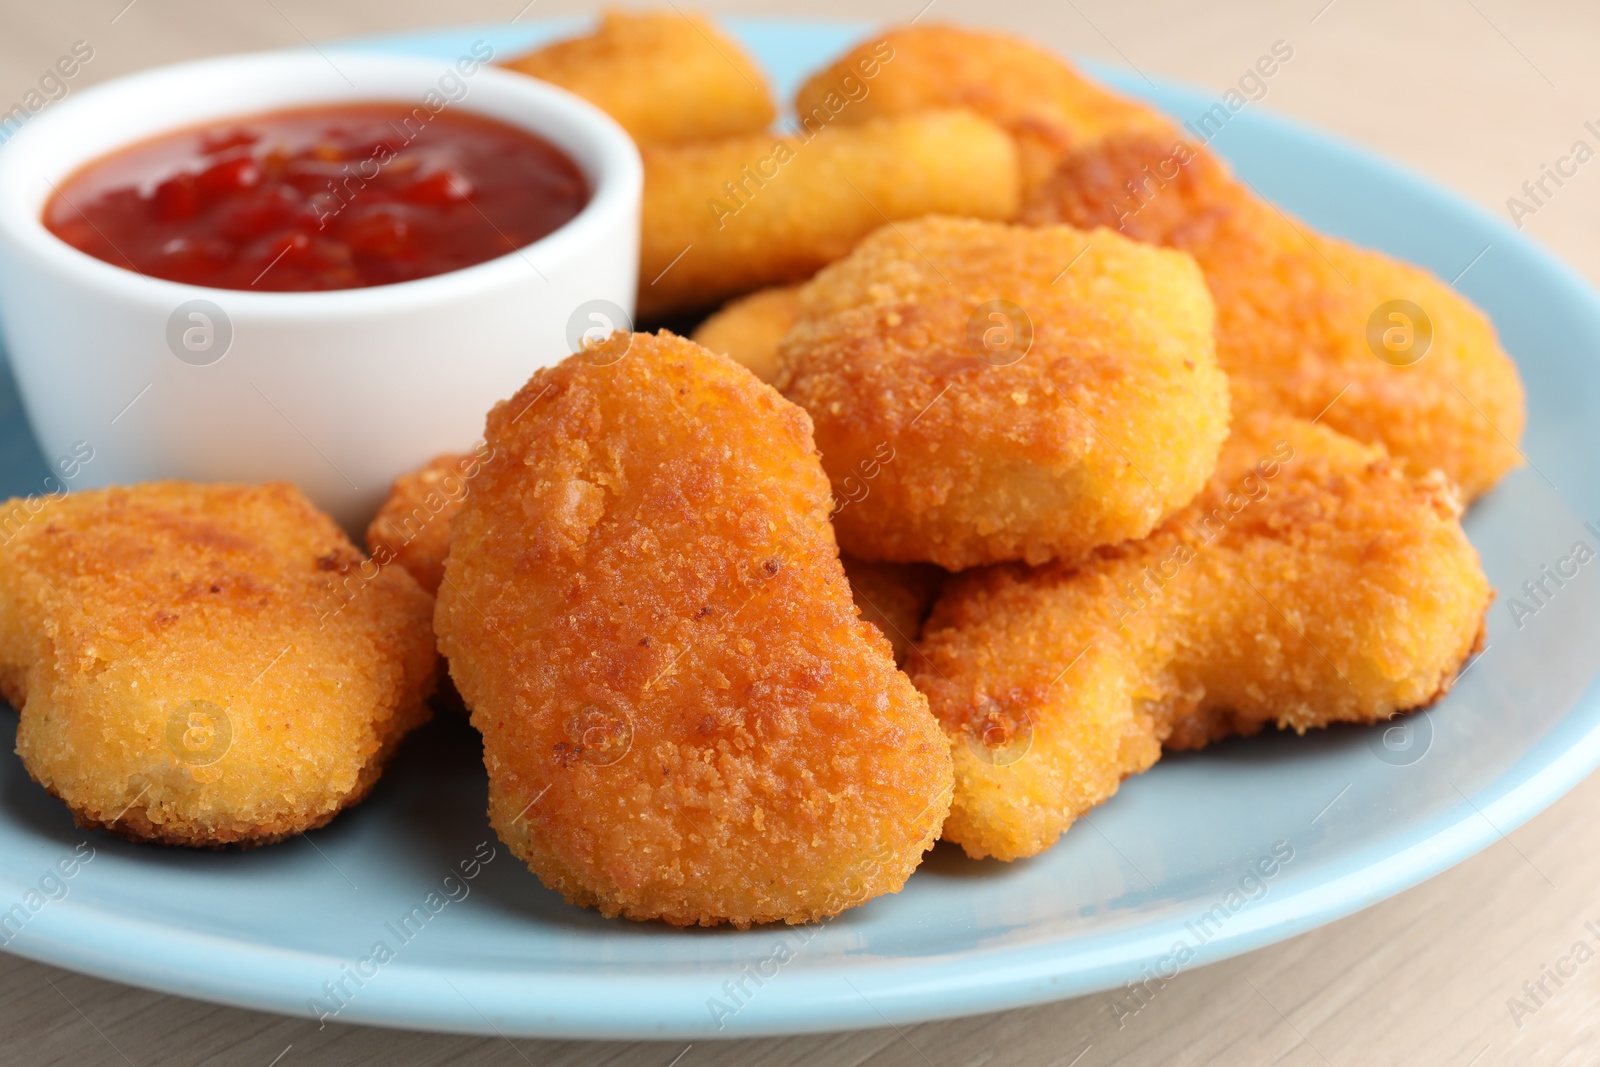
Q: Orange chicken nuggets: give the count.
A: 10